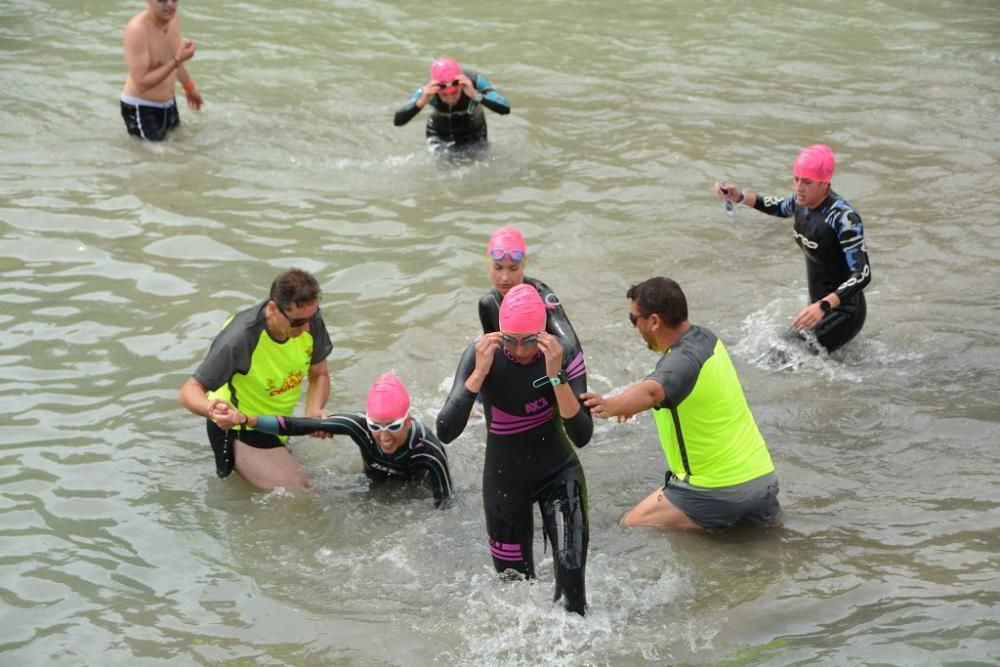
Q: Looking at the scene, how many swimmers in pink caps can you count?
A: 5